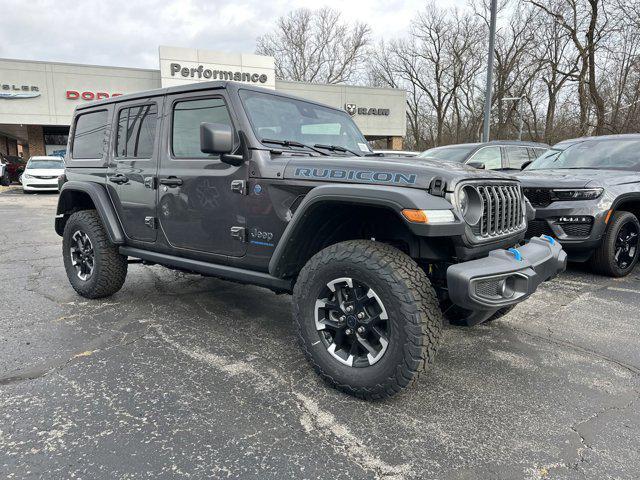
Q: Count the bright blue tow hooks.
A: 2